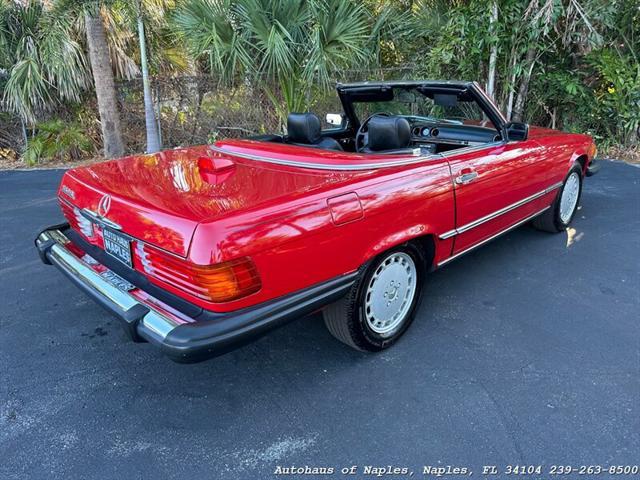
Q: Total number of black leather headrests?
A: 2